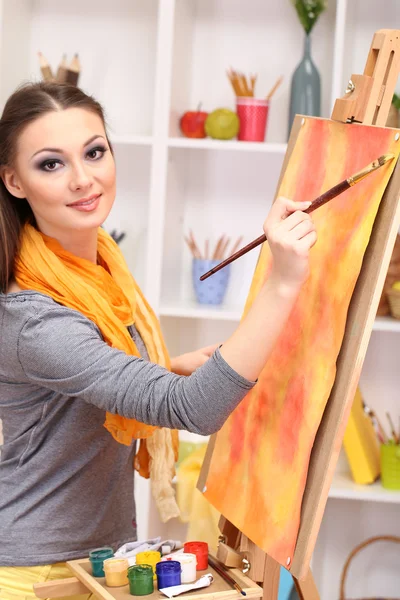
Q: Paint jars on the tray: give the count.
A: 7